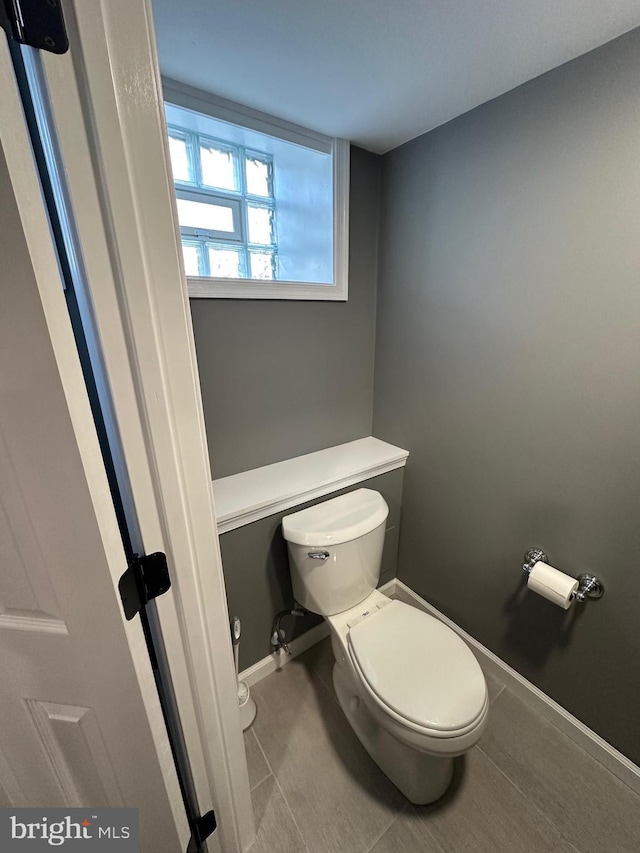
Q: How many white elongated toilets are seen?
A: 1